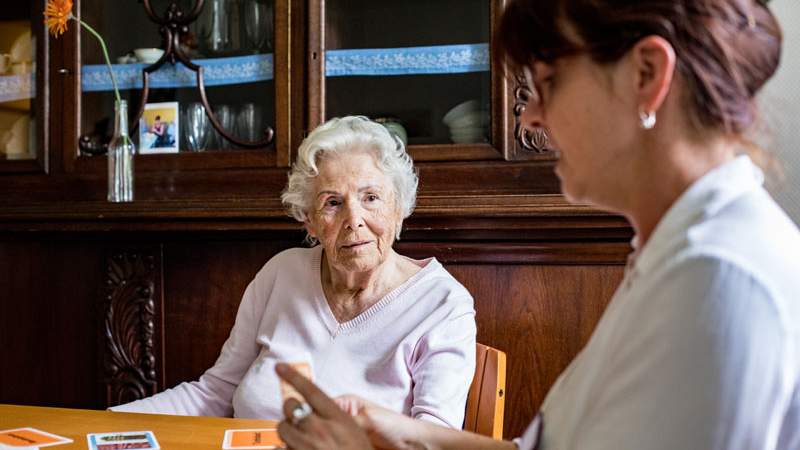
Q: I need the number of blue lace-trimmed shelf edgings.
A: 3